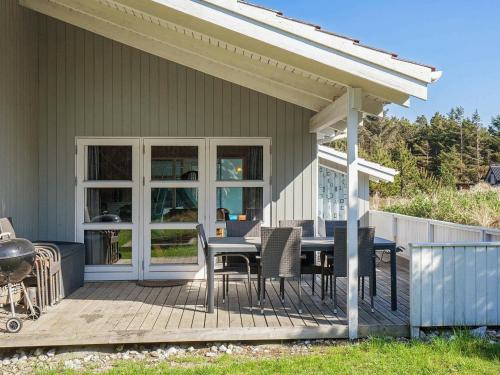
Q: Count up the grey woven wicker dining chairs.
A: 6